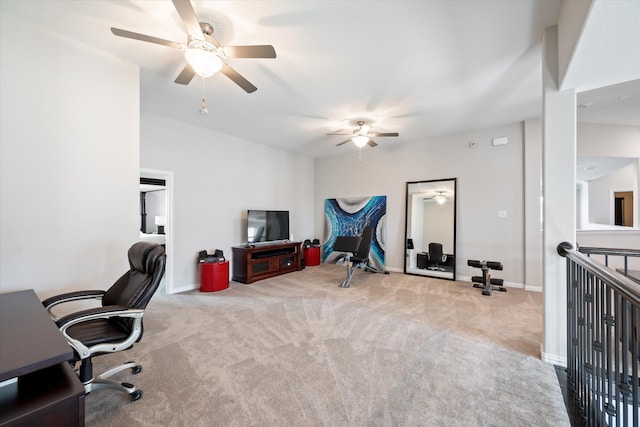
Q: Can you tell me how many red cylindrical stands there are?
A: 2